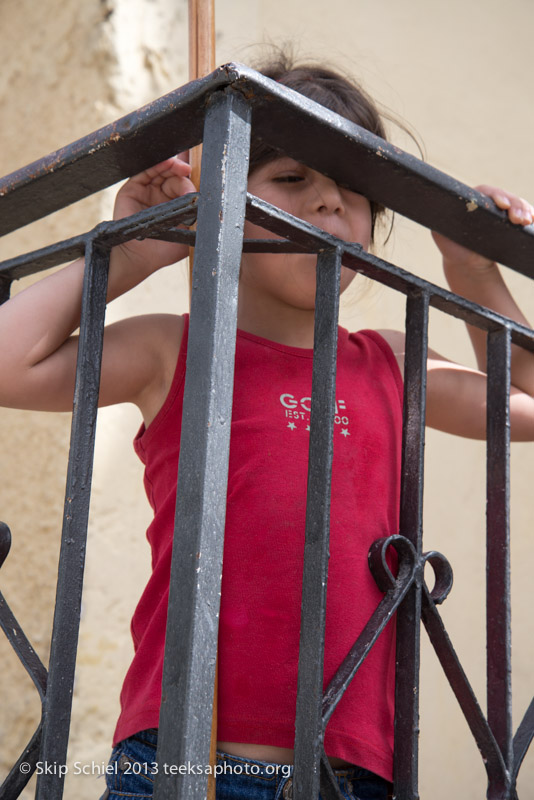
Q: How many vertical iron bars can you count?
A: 5